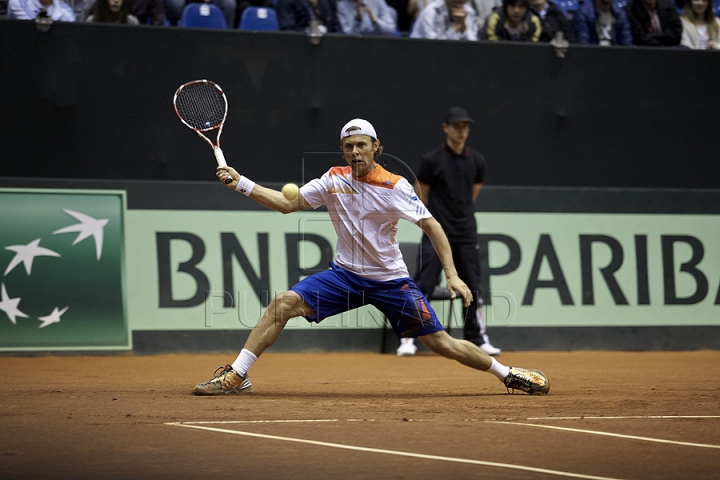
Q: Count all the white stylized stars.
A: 4